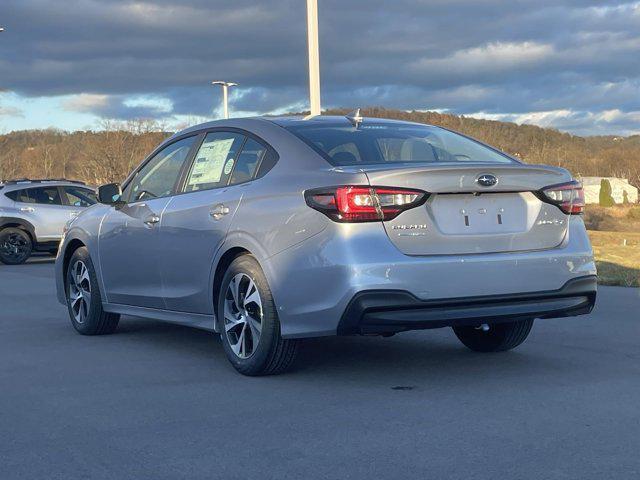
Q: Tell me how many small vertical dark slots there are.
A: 2